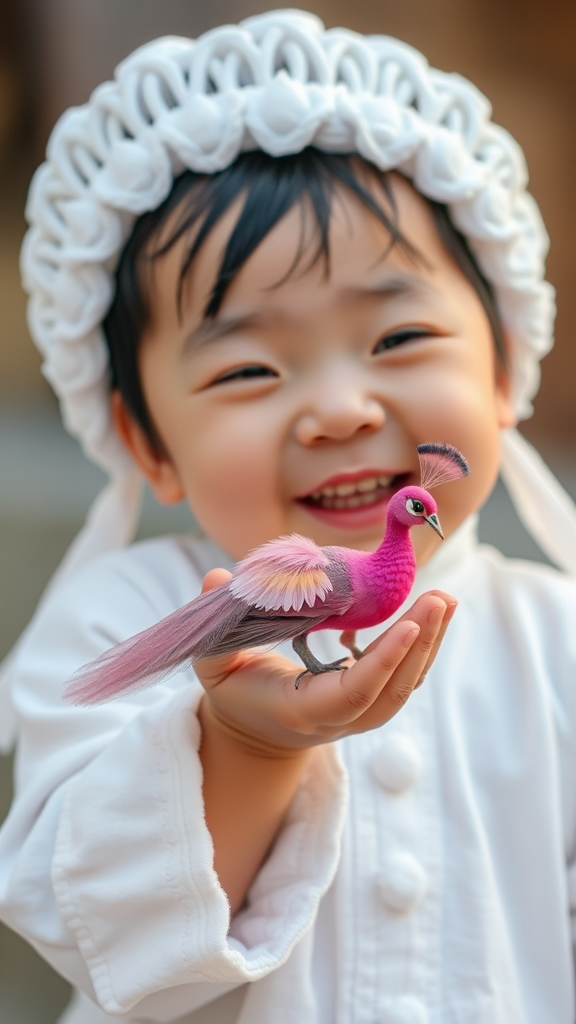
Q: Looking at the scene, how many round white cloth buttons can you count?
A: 3